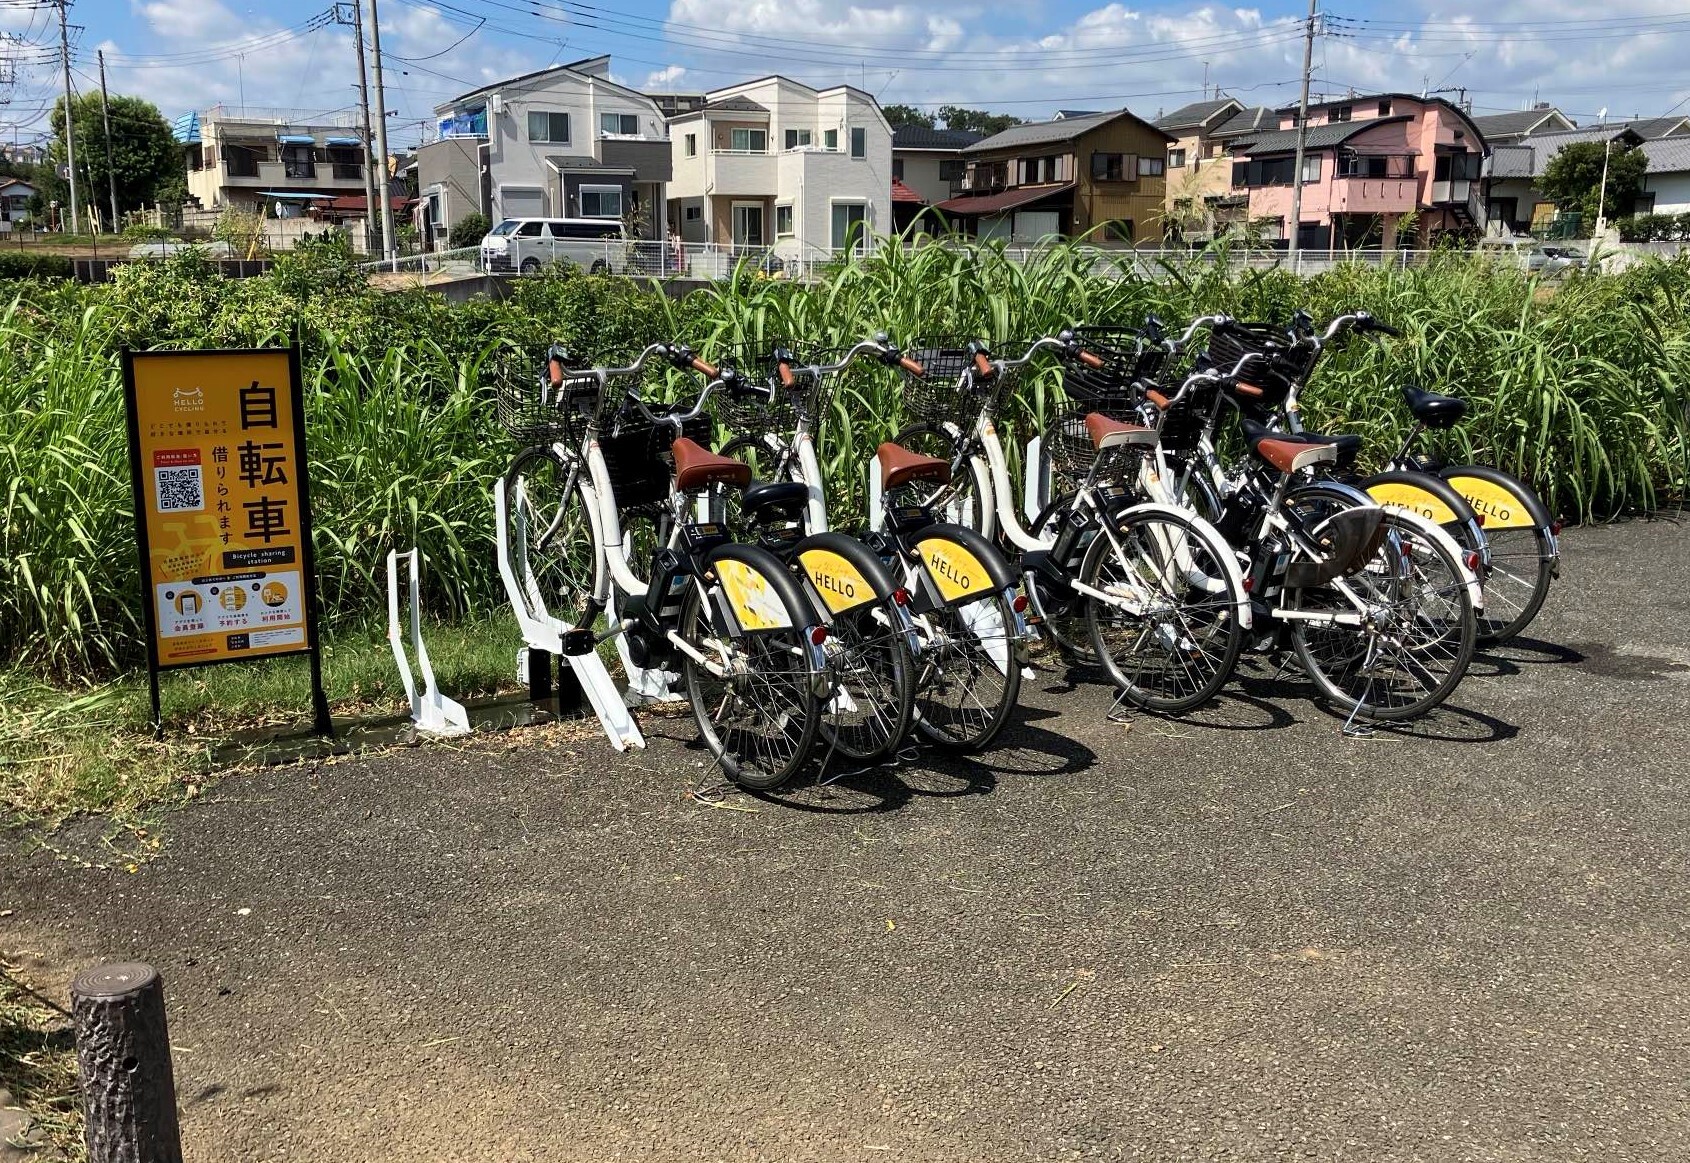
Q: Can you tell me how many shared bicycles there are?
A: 8